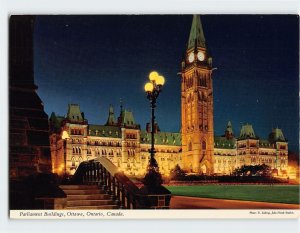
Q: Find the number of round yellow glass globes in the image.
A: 3